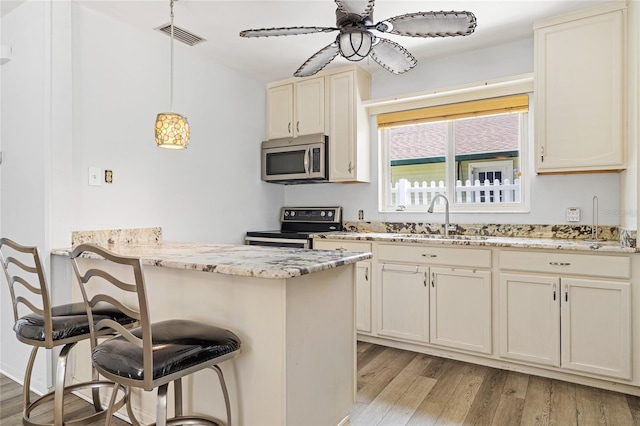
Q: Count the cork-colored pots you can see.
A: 0